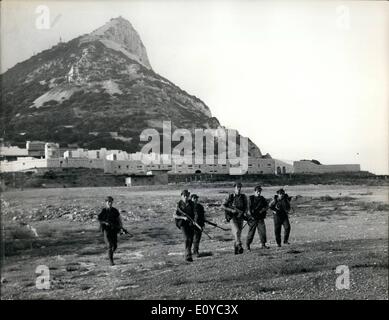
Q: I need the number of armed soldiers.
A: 6